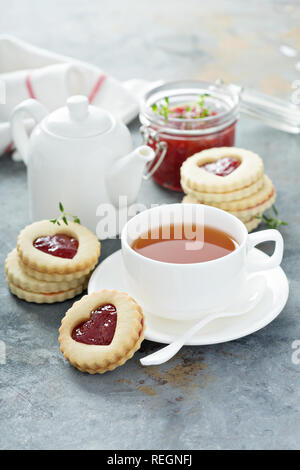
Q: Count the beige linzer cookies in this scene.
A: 6